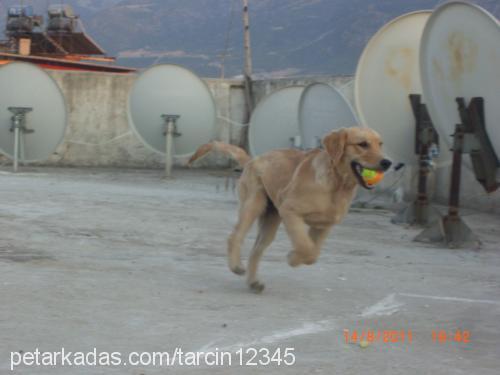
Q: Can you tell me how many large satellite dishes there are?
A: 6